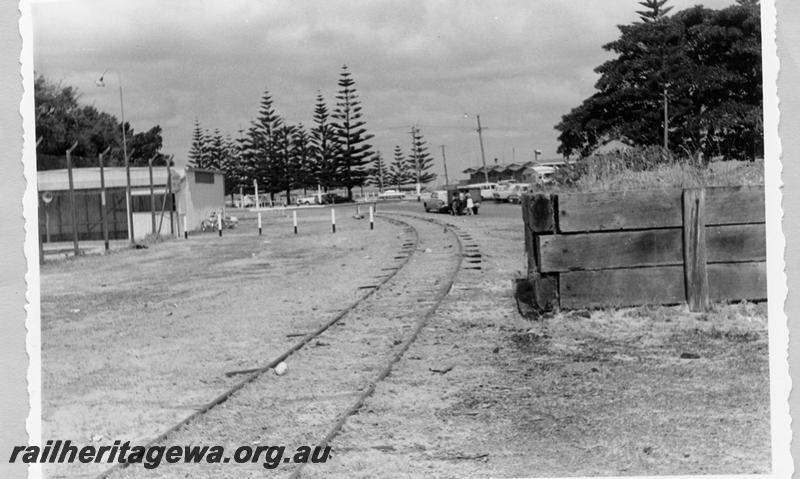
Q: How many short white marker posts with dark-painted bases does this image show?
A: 6